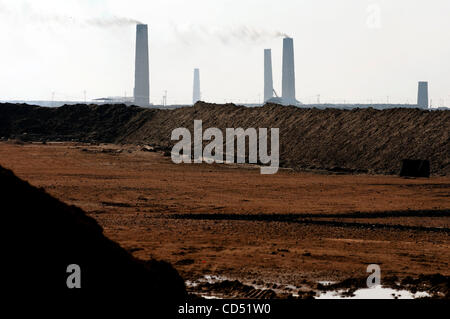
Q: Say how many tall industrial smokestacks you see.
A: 5